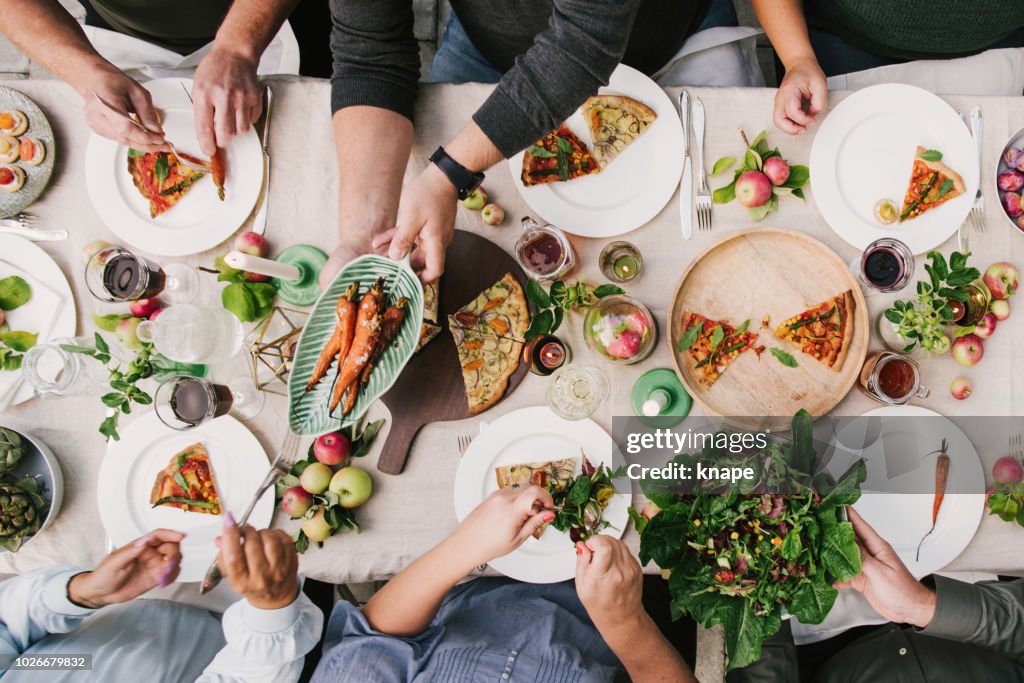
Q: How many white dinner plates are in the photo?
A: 7